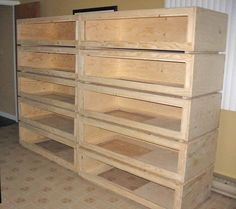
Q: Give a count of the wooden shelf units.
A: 10